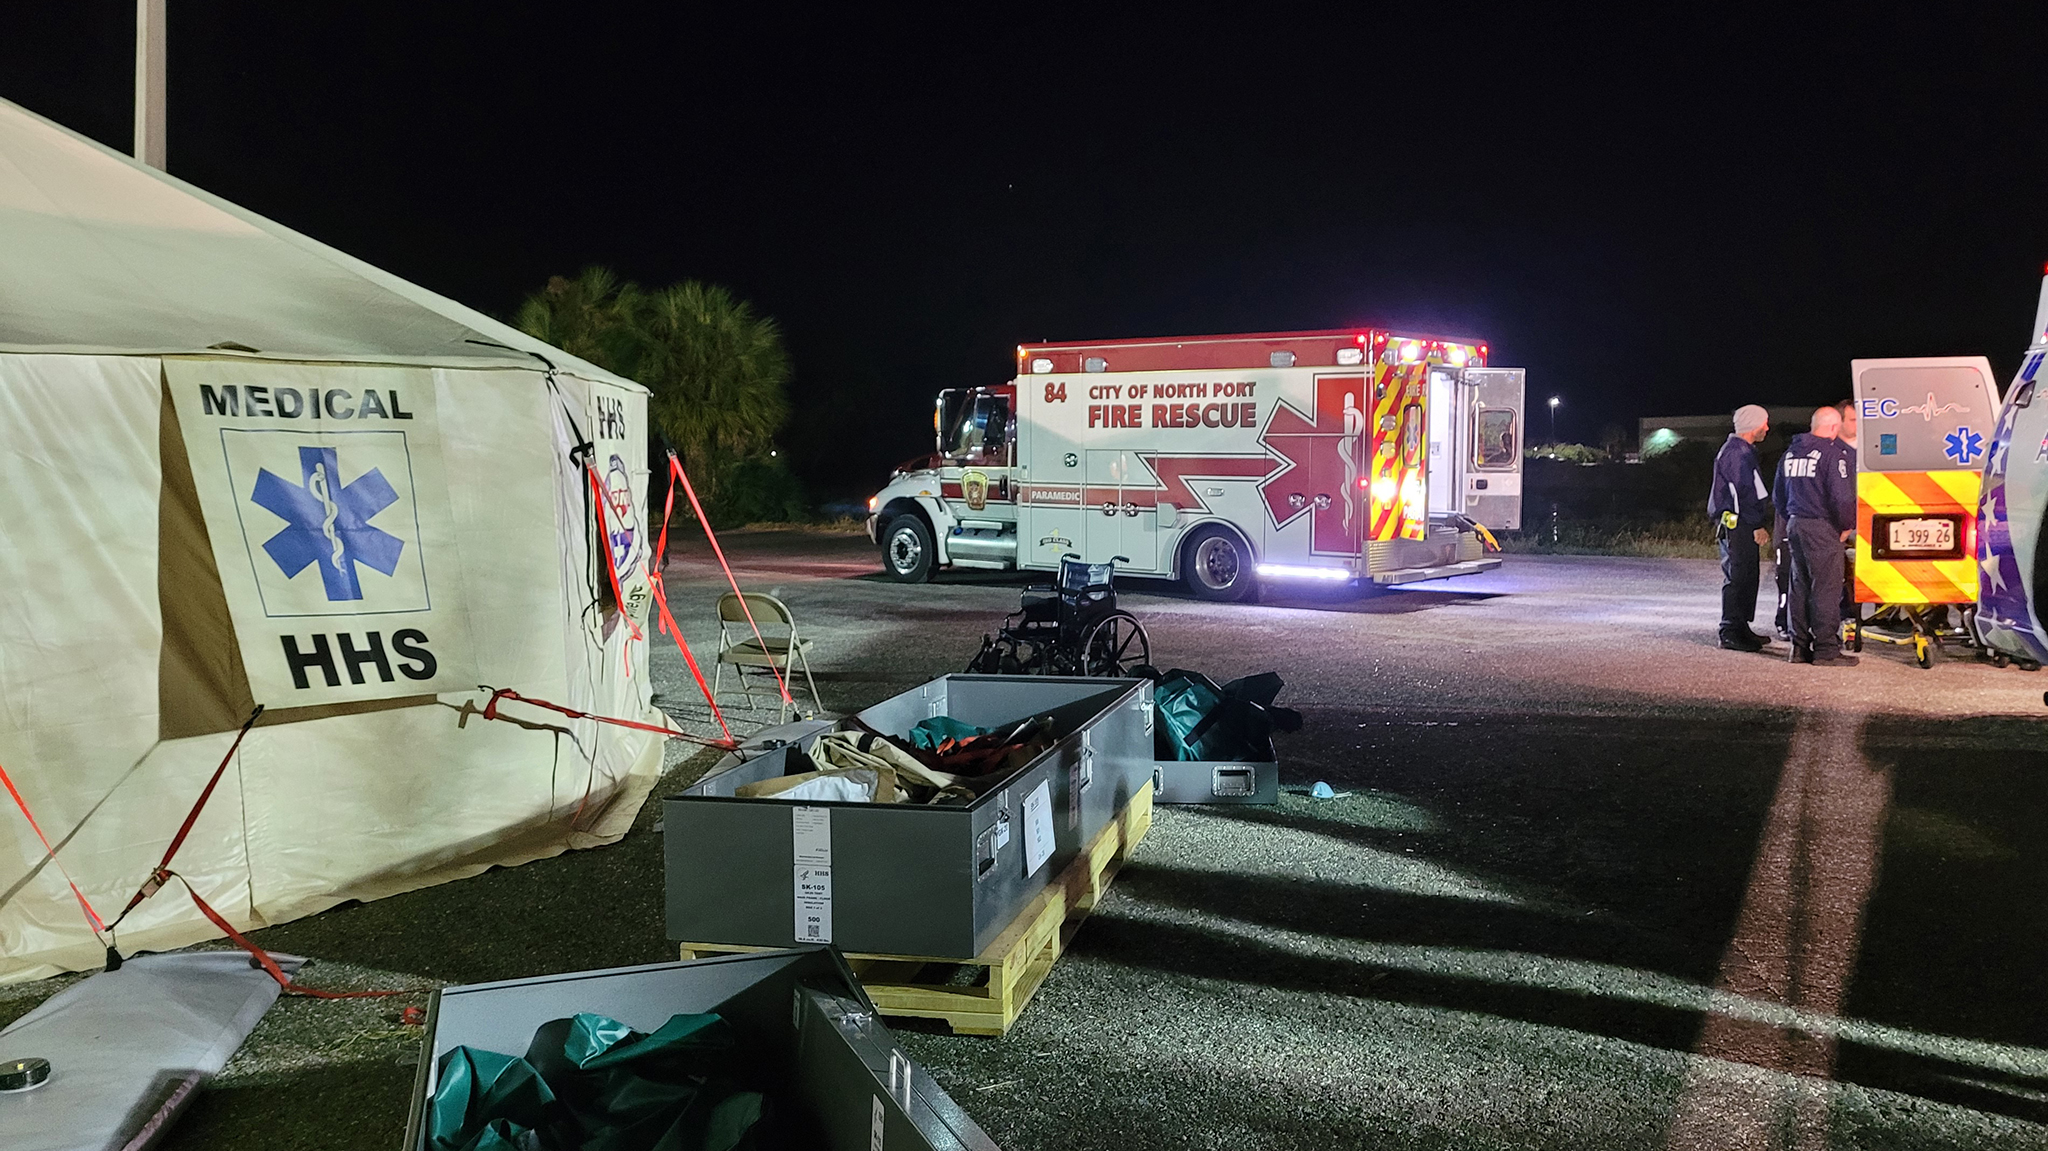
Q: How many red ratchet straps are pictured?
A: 5